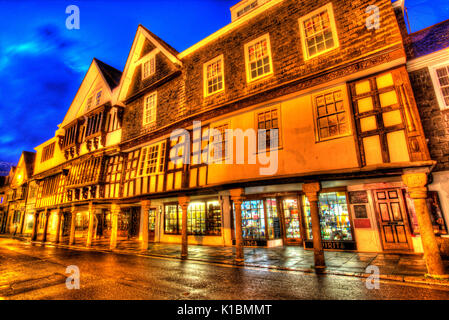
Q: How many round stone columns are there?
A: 11